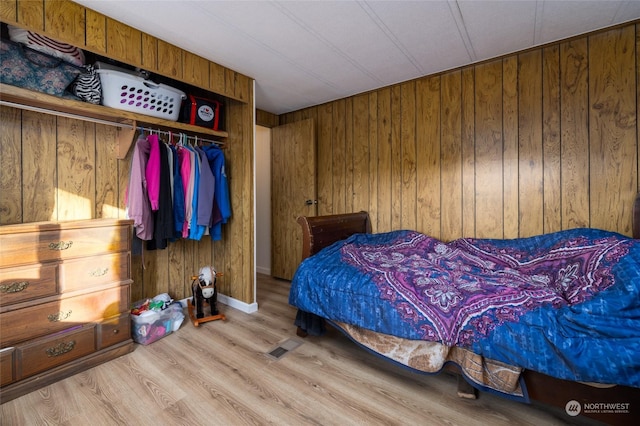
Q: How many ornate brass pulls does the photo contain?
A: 5